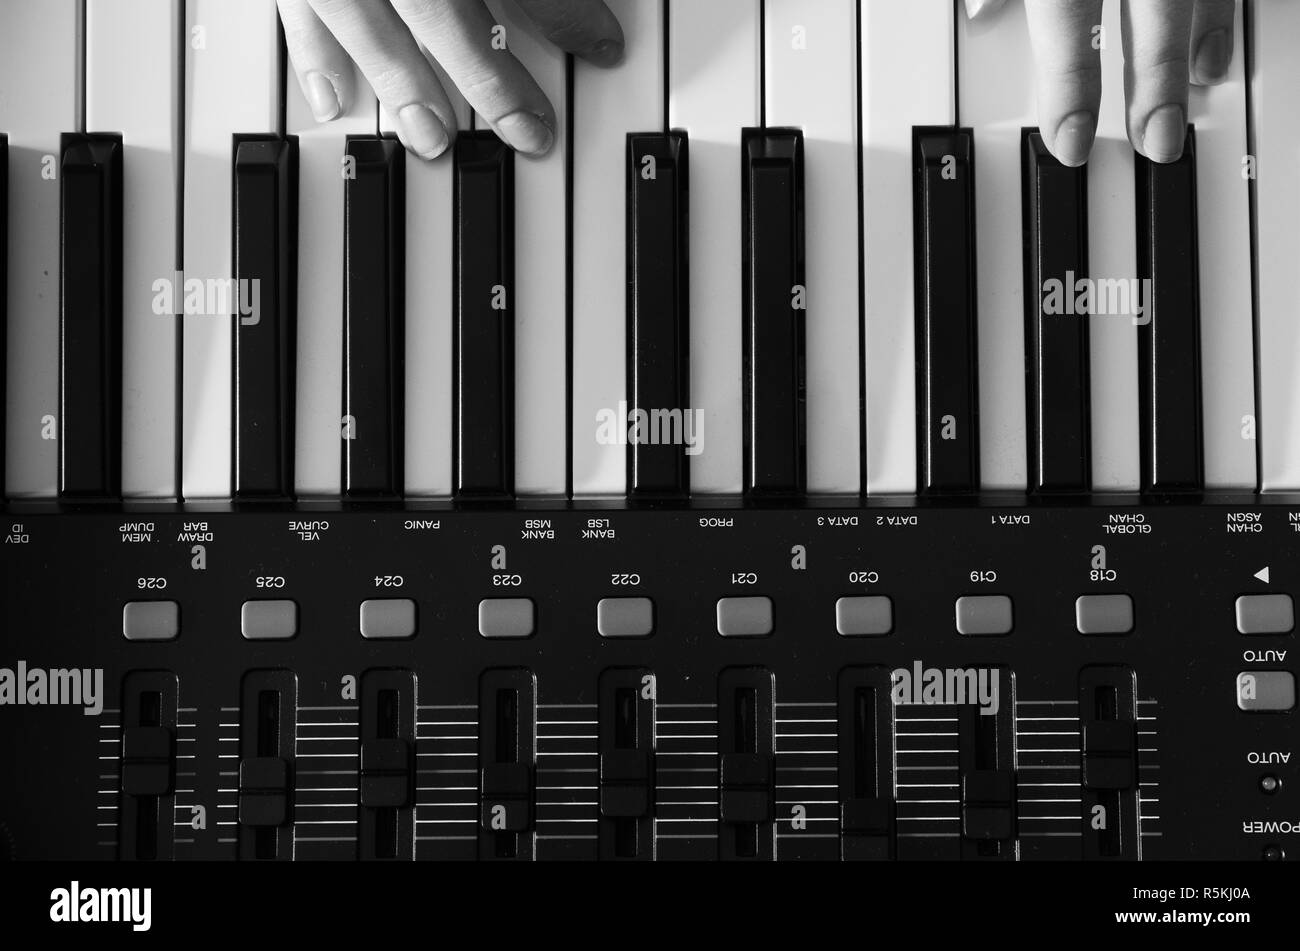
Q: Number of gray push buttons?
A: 11